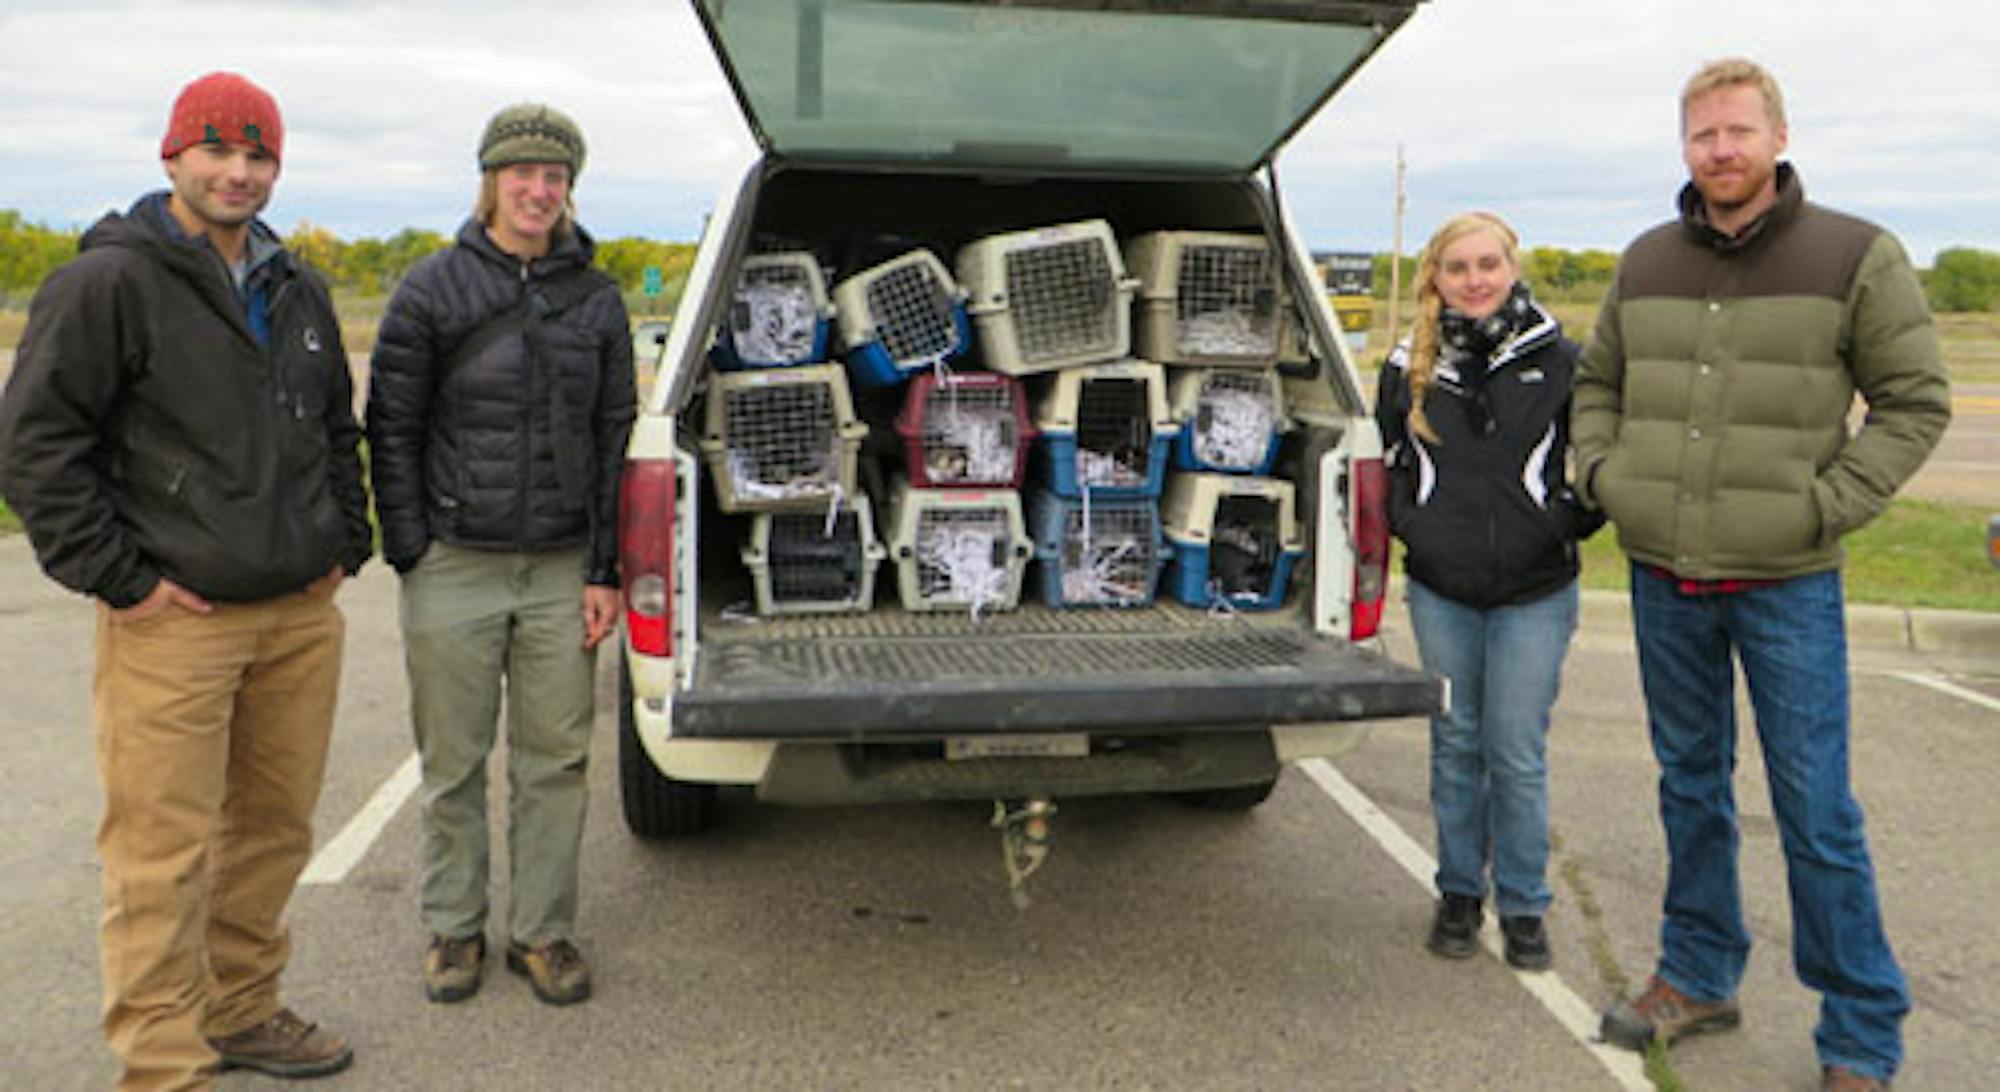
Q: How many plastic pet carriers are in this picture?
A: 12